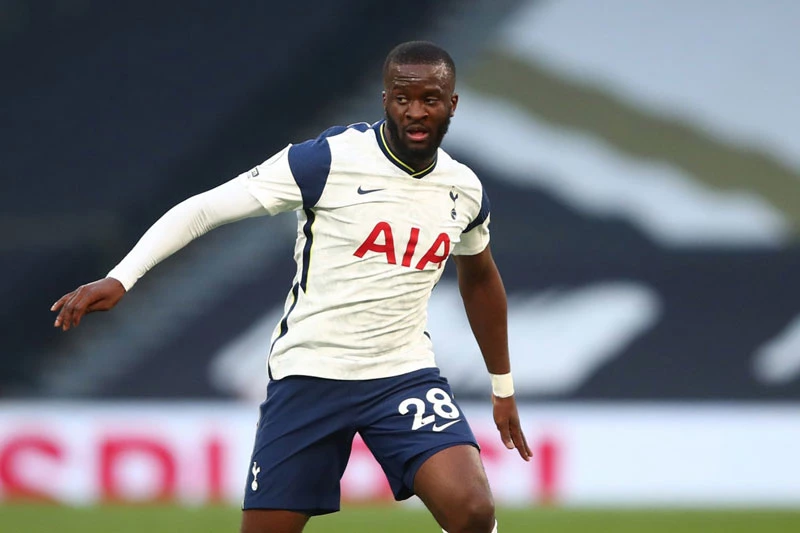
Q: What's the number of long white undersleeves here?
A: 1